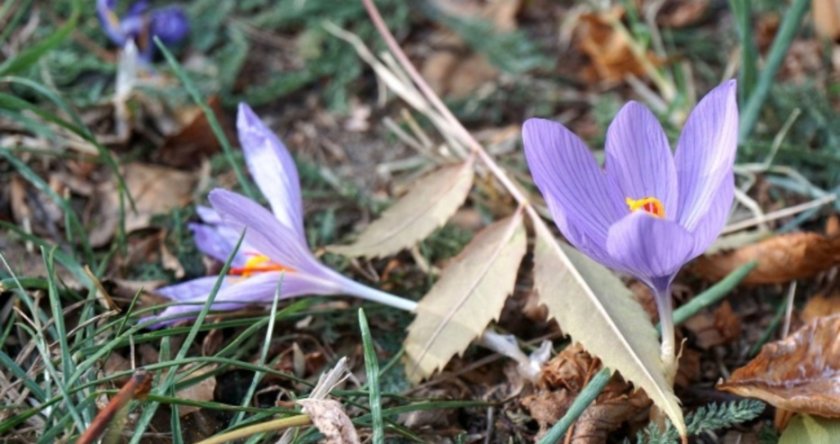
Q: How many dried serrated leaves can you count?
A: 3